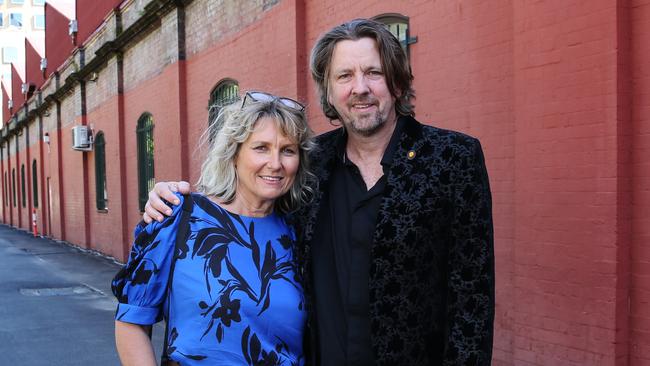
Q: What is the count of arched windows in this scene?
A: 8